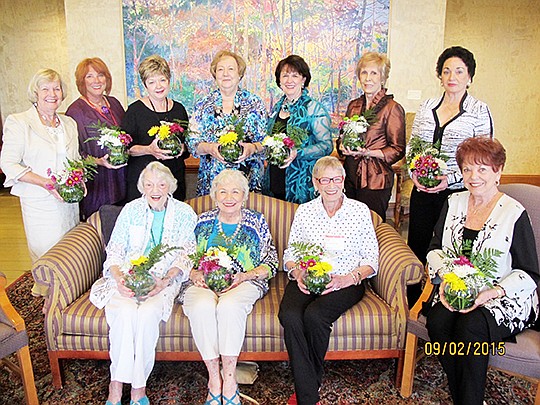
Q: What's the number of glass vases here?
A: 11